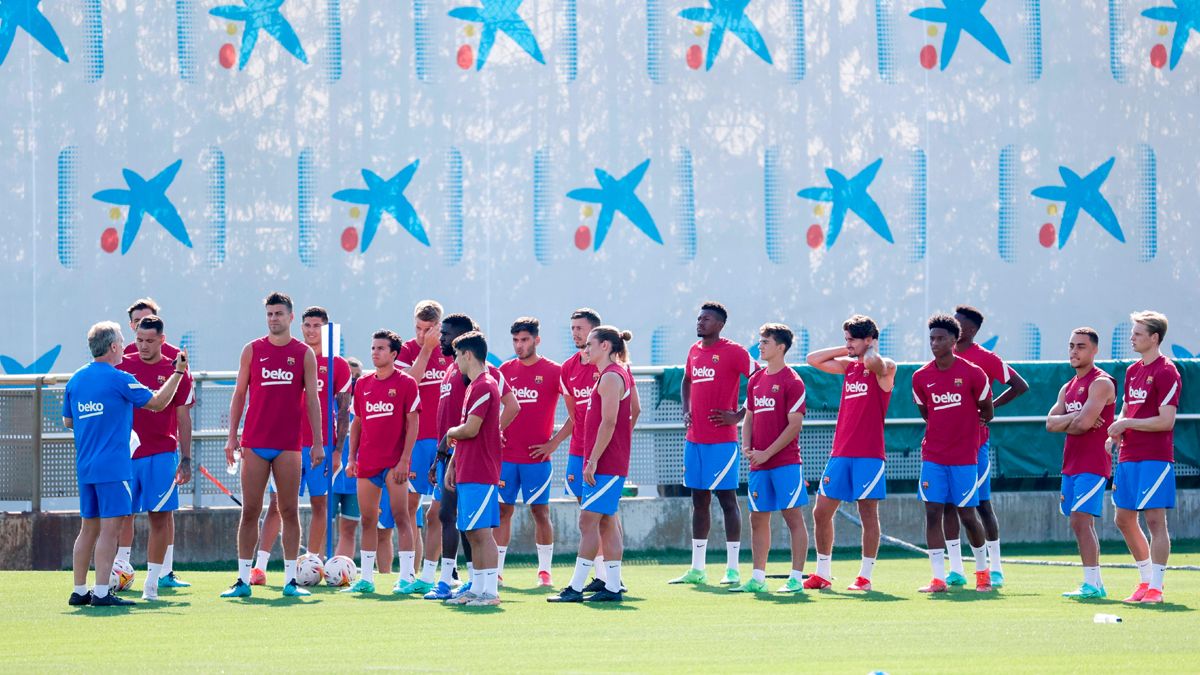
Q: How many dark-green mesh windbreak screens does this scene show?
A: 1